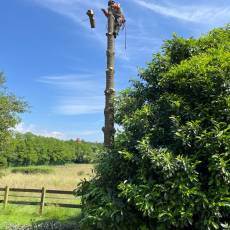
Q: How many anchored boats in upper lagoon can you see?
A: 0